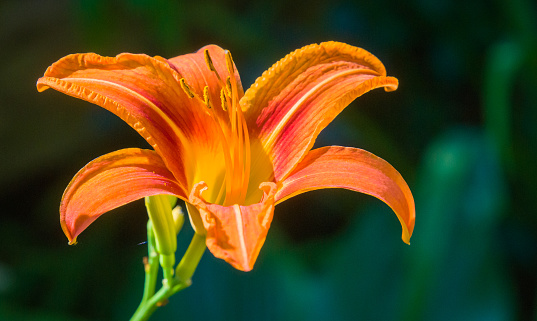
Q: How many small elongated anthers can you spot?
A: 6